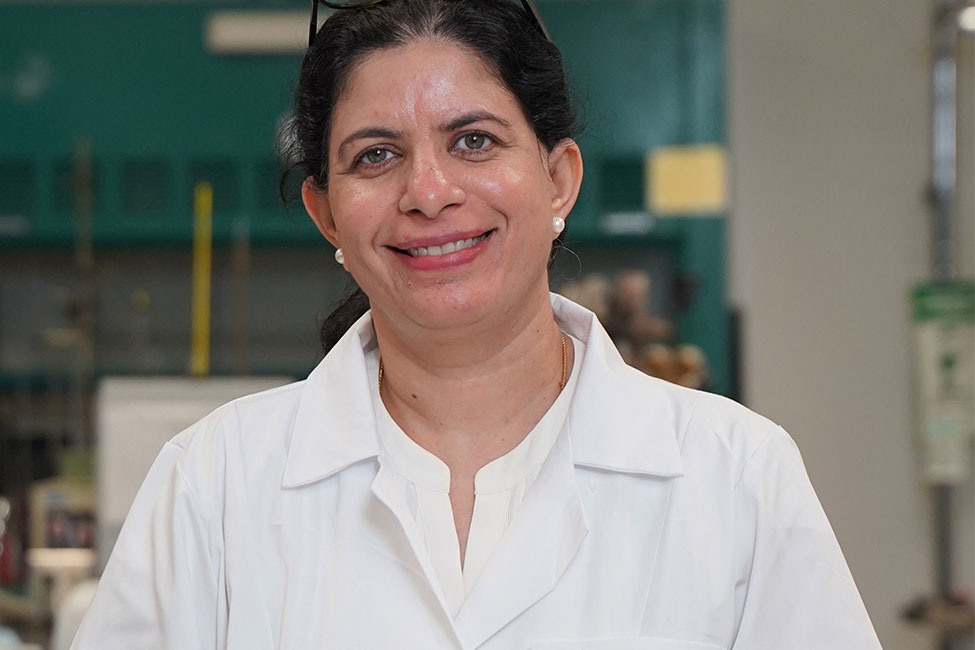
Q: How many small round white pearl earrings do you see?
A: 2